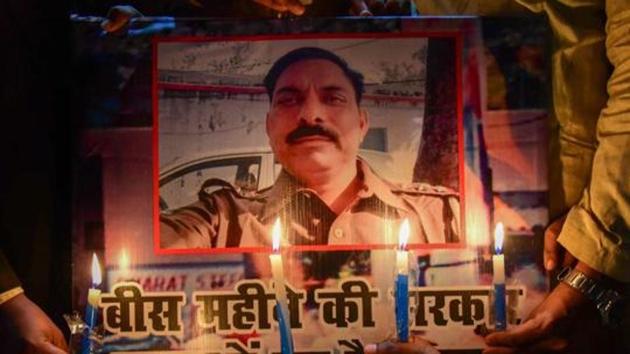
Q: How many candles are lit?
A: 4